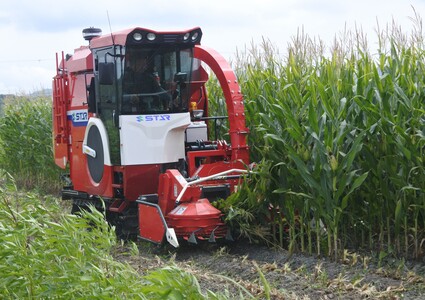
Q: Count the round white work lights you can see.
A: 4